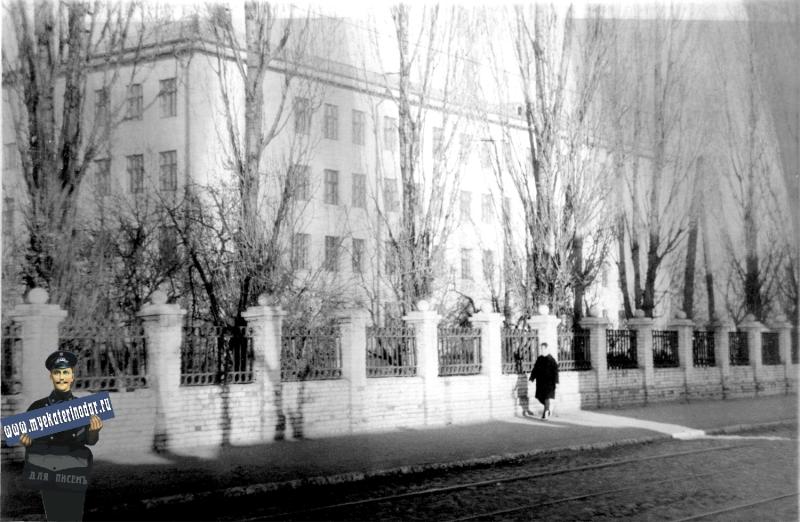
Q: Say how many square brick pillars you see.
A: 13